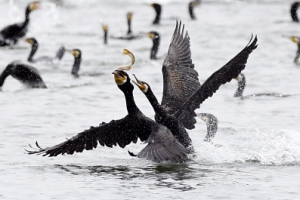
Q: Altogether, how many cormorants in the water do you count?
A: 15